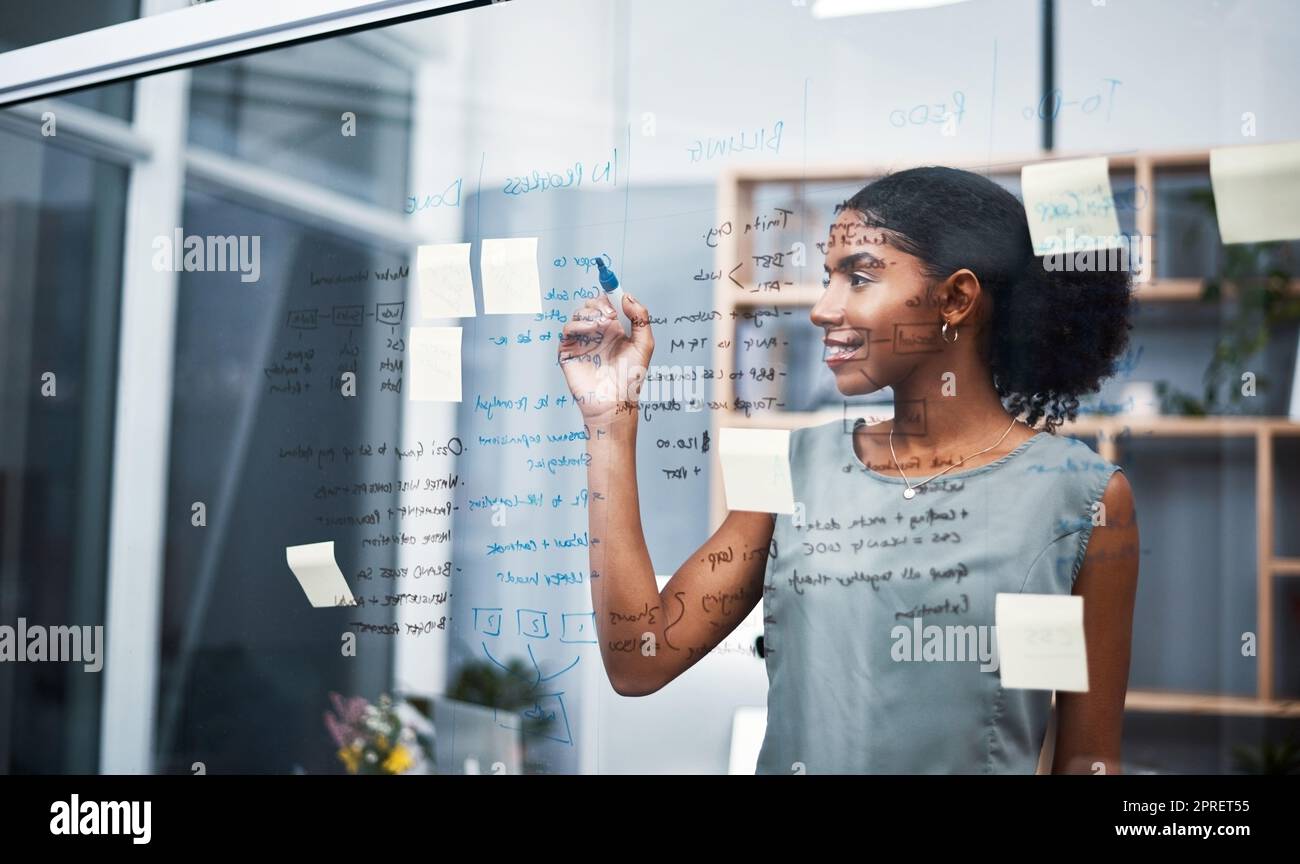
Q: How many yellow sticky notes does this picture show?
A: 8